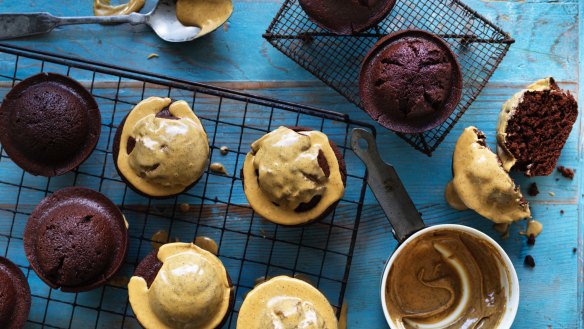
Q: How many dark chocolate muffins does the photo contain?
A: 5